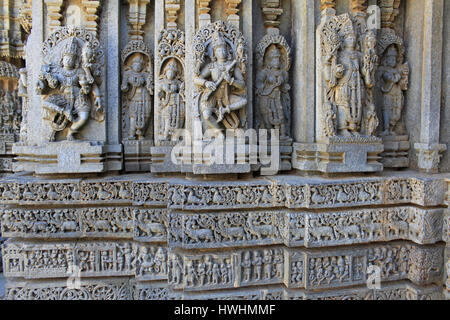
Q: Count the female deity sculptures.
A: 4